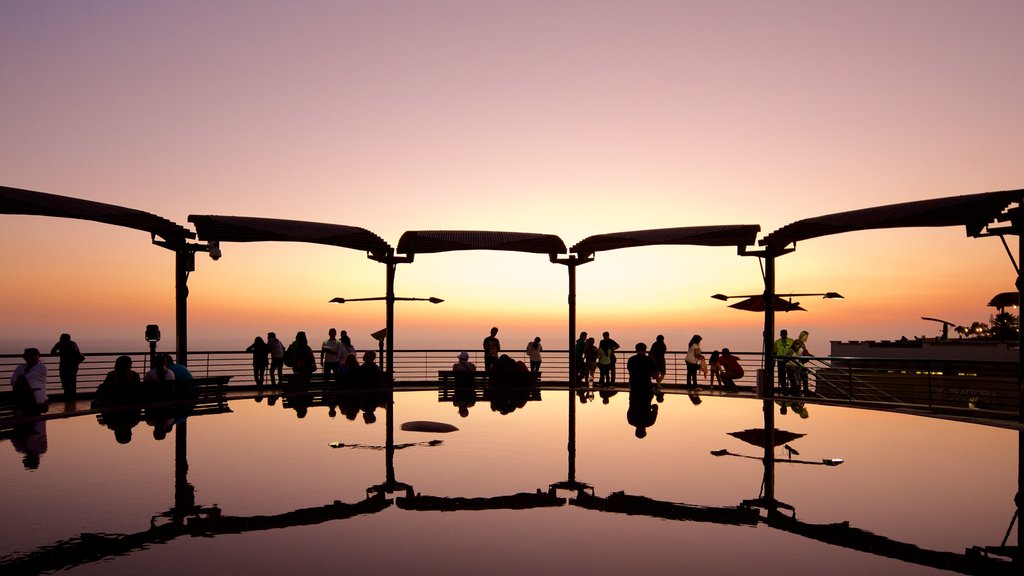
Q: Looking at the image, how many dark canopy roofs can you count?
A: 5